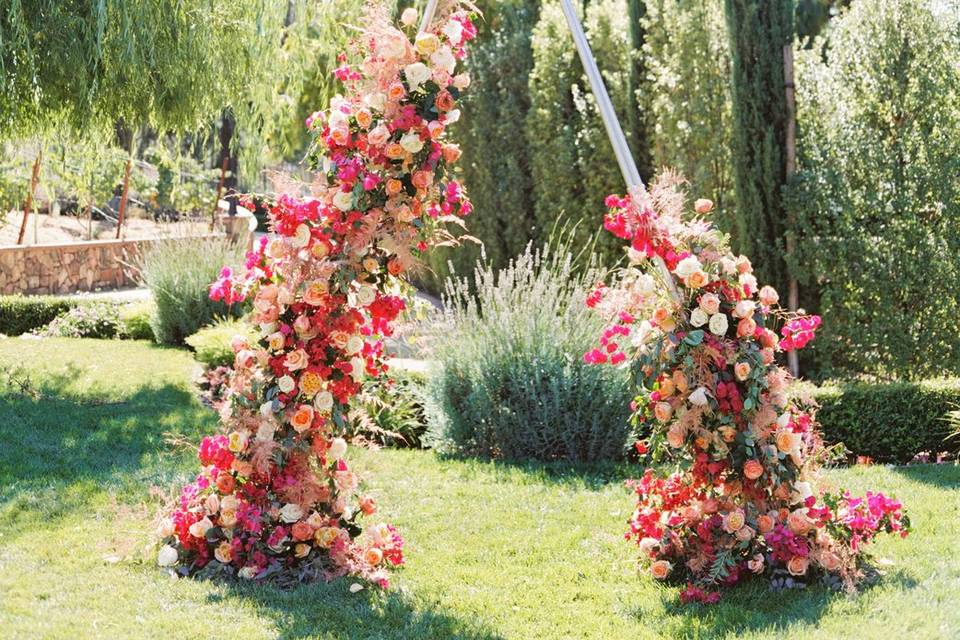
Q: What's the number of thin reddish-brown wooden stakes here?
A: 3